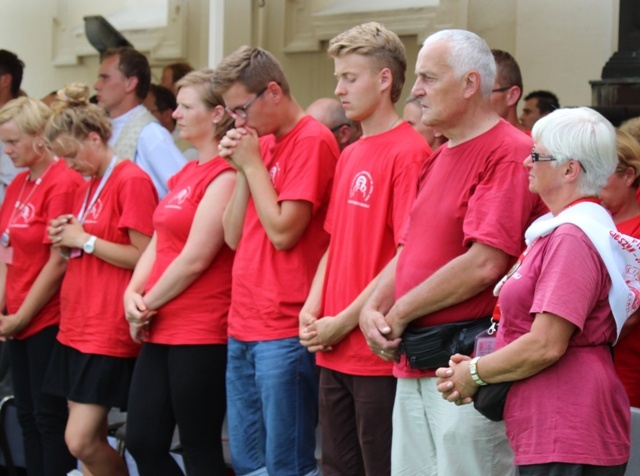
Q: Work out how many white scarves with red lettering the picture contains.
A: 1